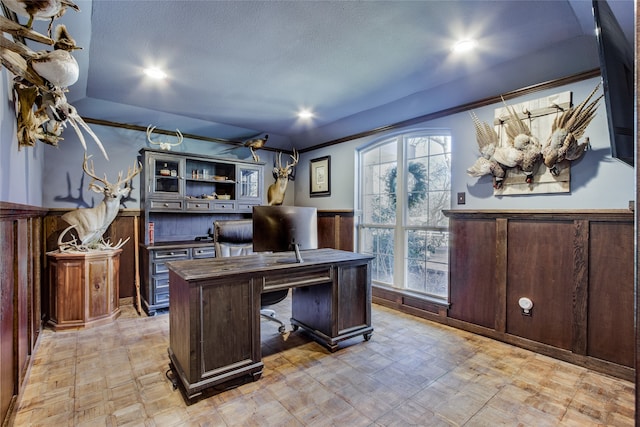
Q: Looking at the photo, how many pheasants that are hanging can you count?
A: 3